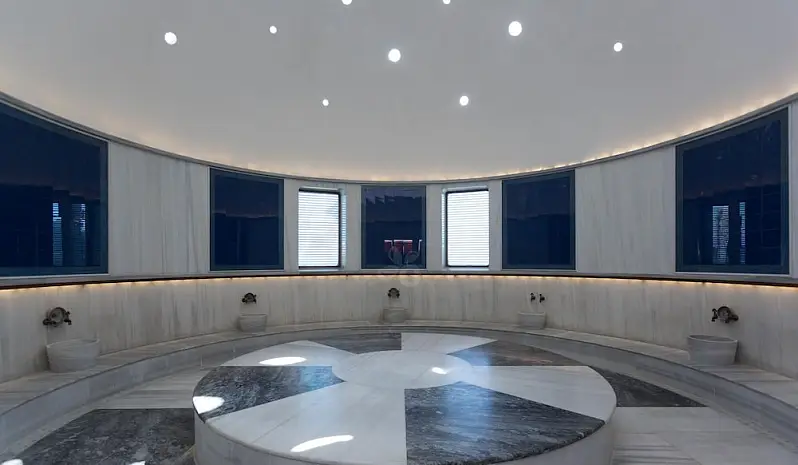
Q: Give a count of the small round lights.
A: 9